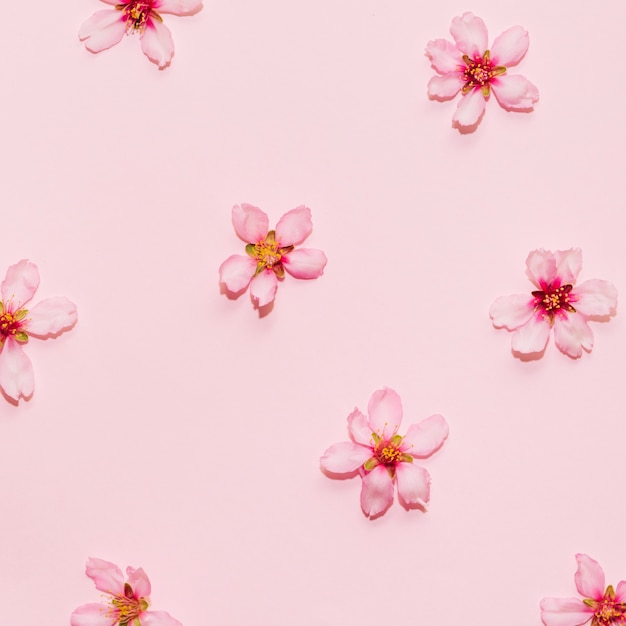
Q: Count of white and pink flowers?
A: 8